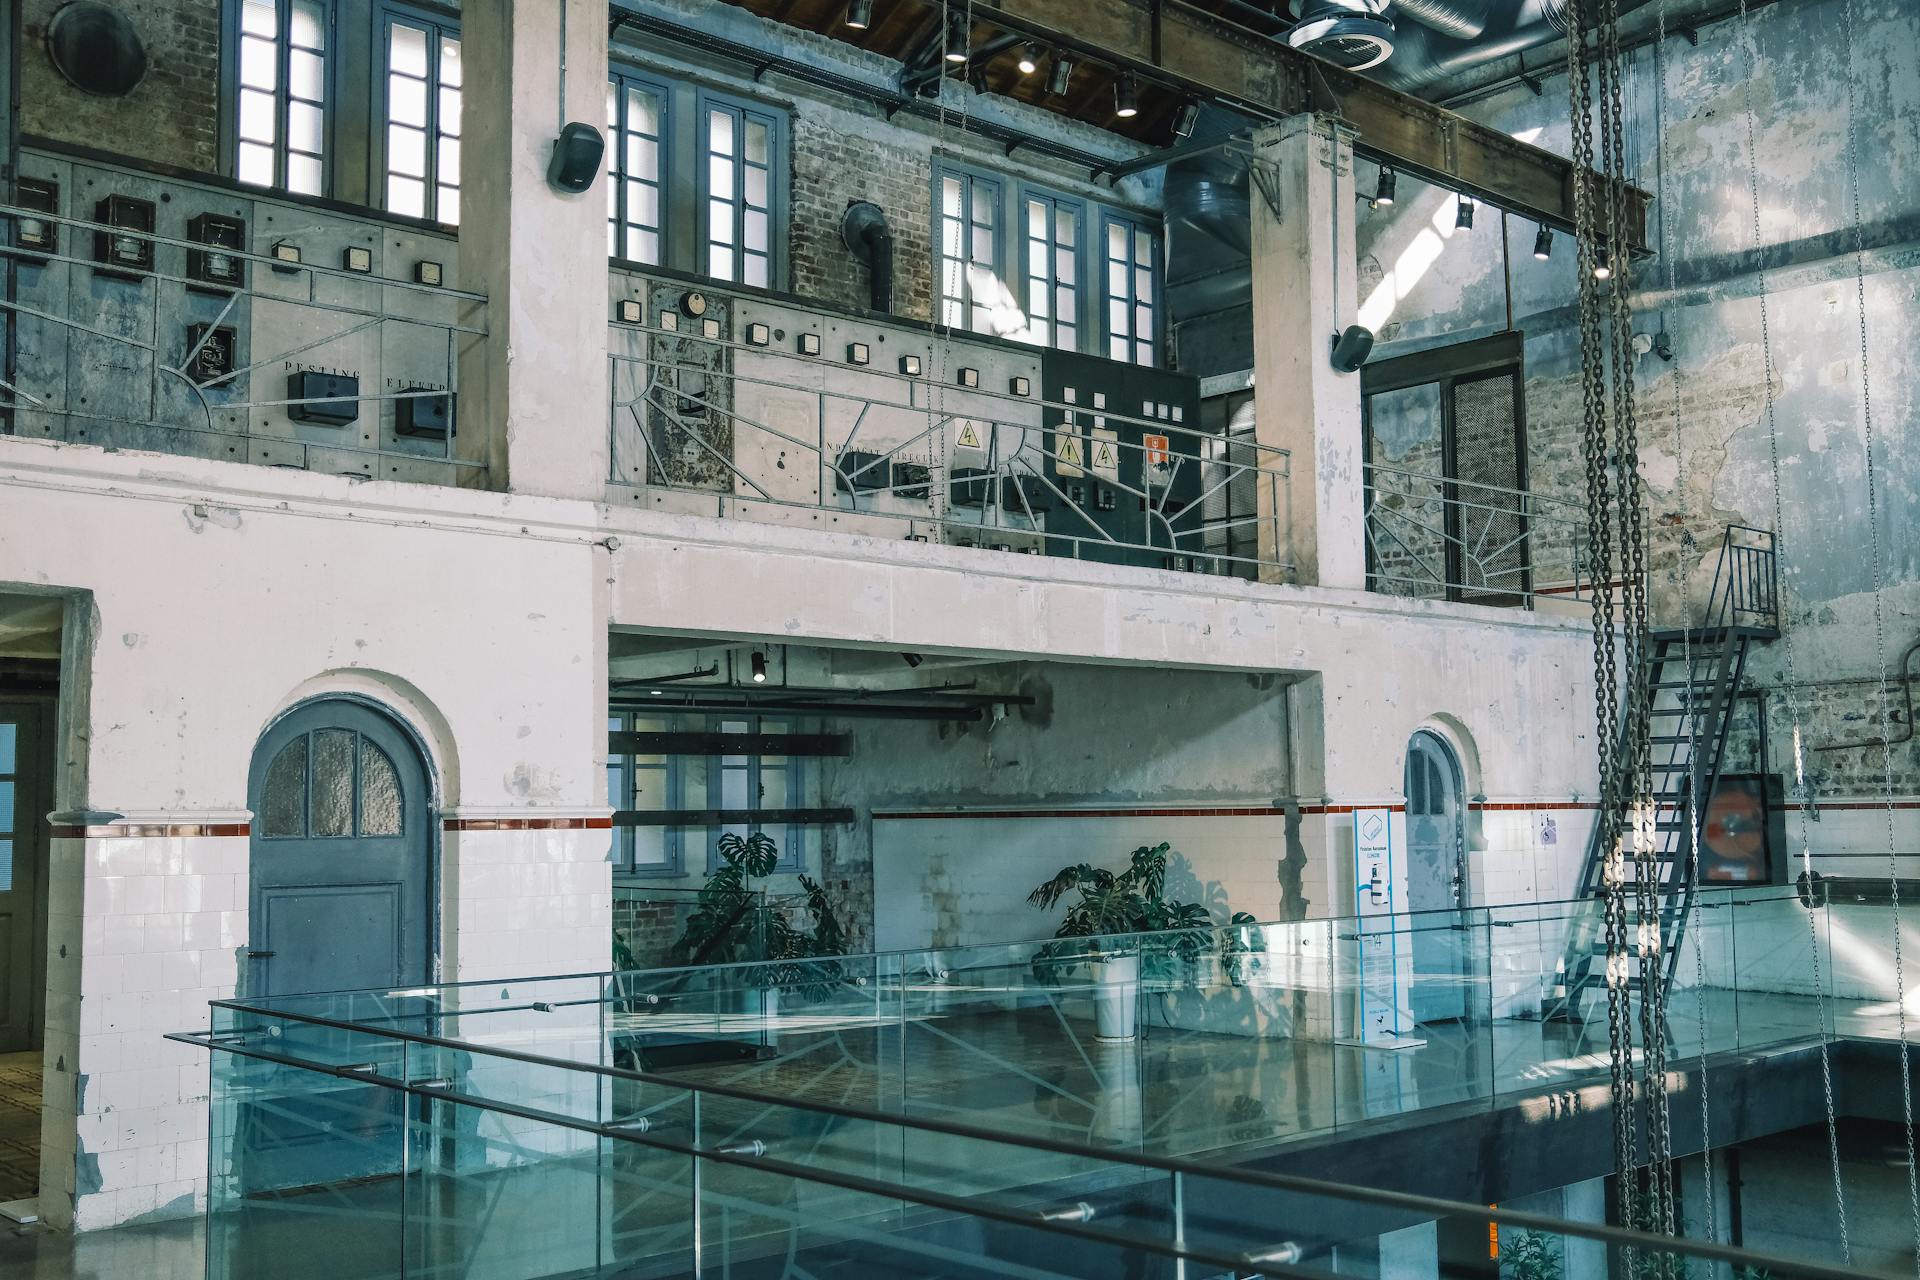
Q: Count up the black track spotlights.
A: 12